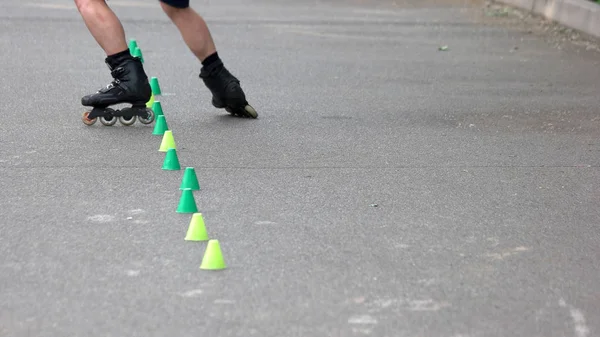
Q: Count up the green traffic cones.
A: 8